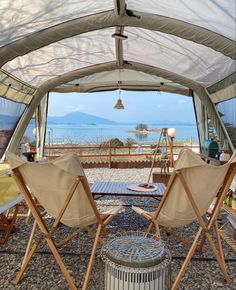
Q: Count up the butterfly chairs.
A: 2